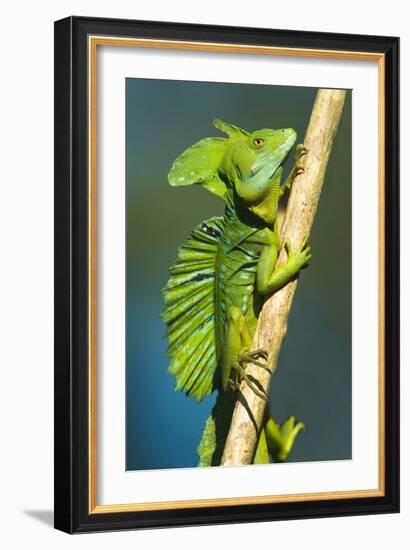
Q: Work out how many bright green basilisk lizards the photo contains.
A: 1